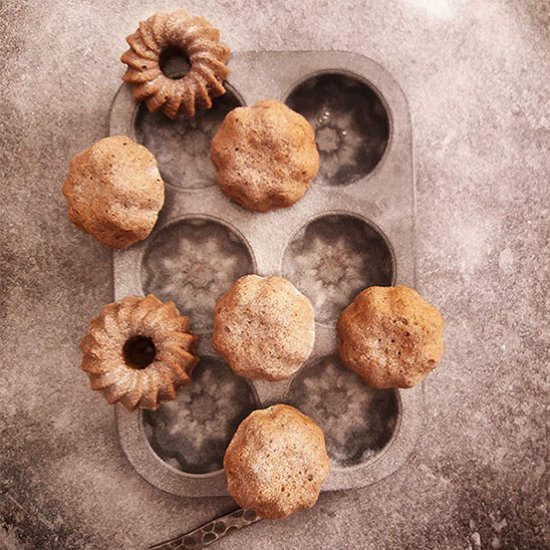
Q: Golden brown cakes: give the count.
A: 7